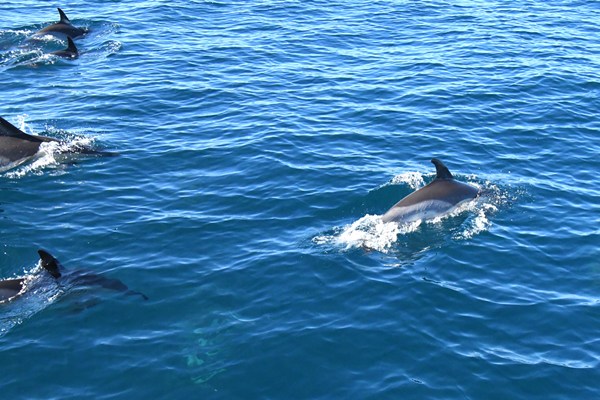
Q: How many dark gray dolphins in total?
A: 5